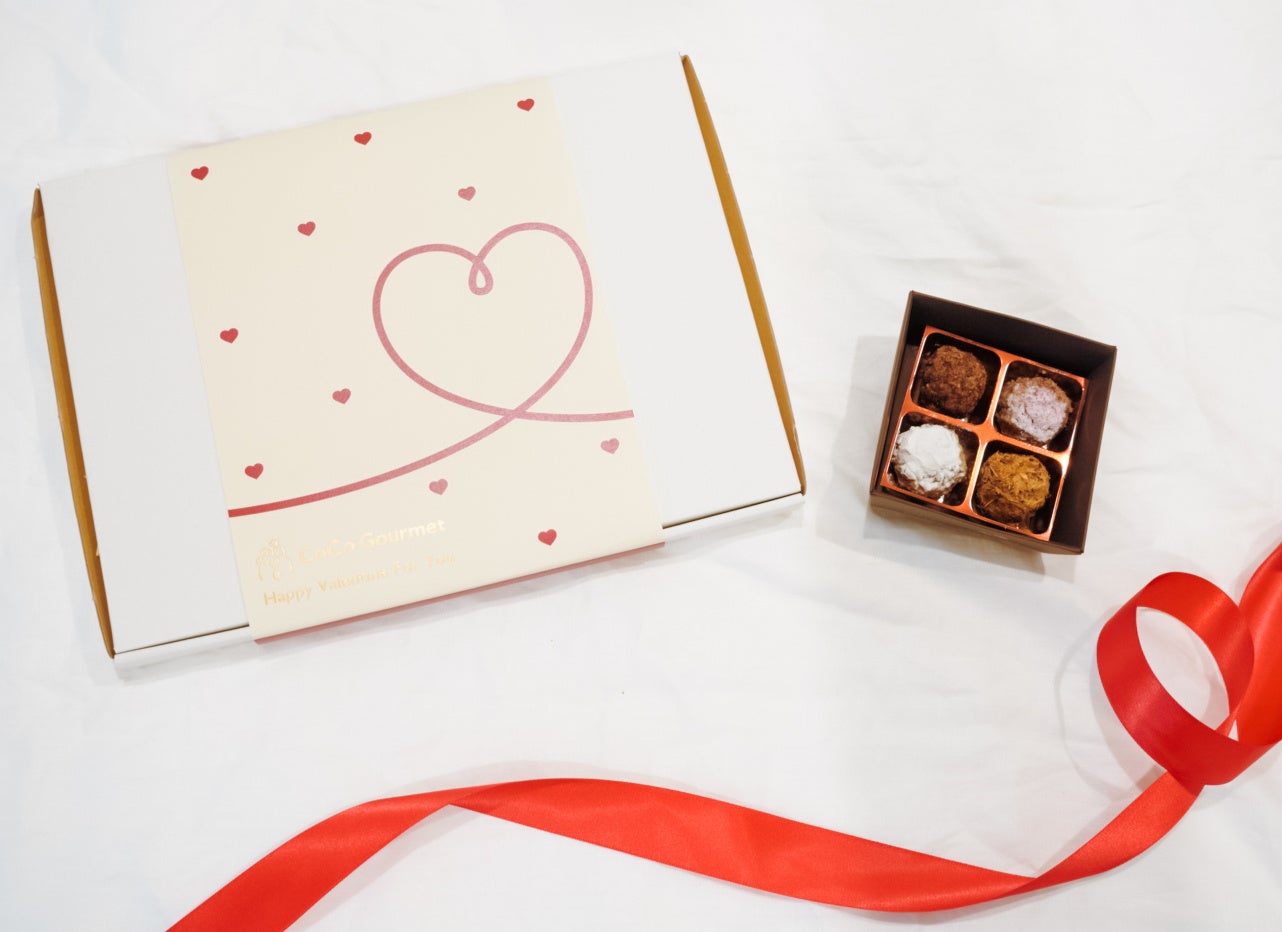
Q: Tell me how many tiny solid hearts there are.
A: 11